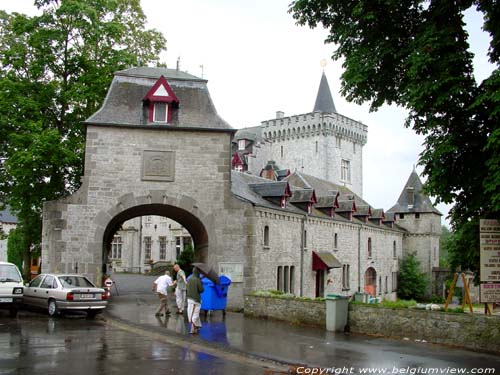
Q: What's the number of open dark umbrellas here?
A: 1